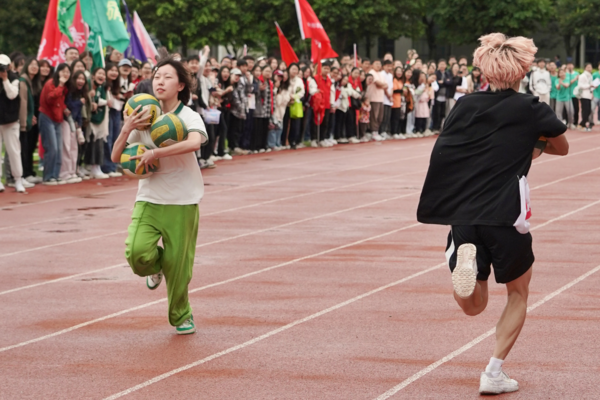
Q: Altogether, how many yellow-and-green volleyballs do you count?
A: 3